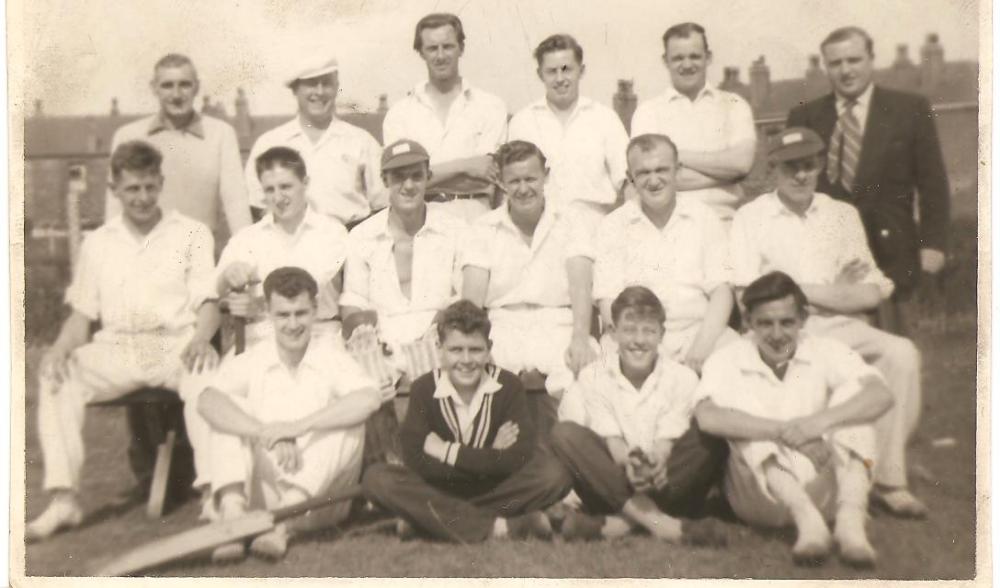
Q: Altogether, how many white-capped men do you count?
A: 1